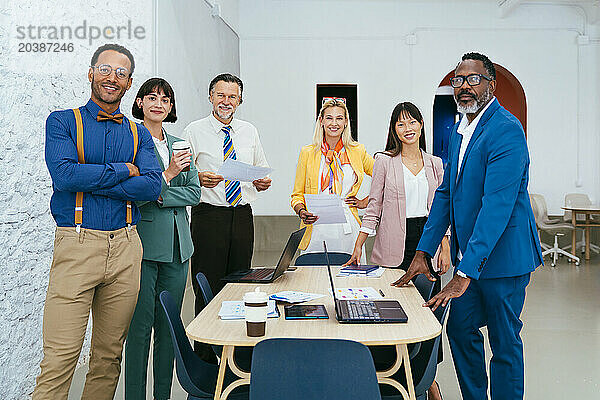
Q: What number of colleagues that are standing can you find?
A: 6